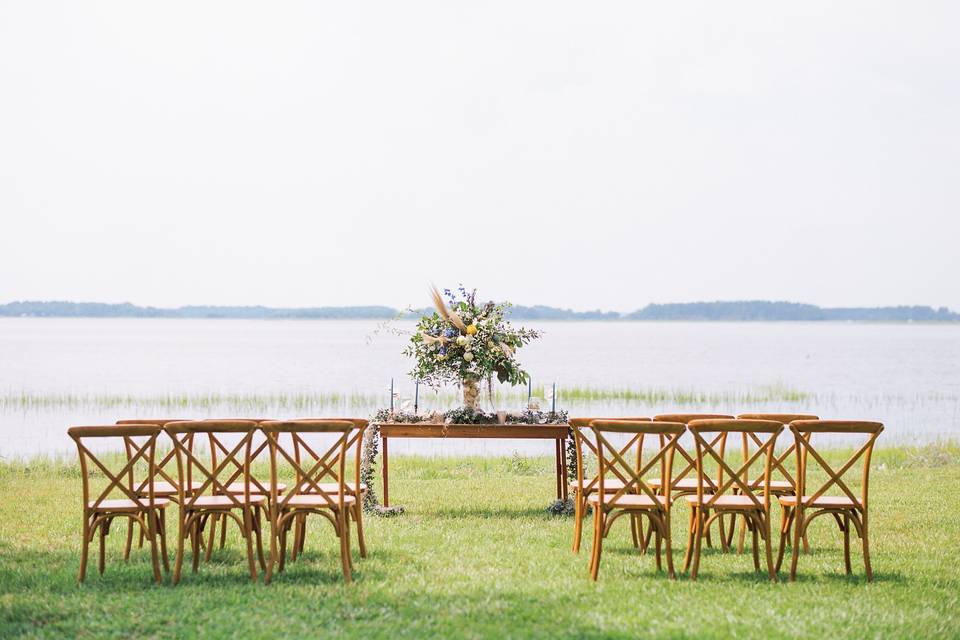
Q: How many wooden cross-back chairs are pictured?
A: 12